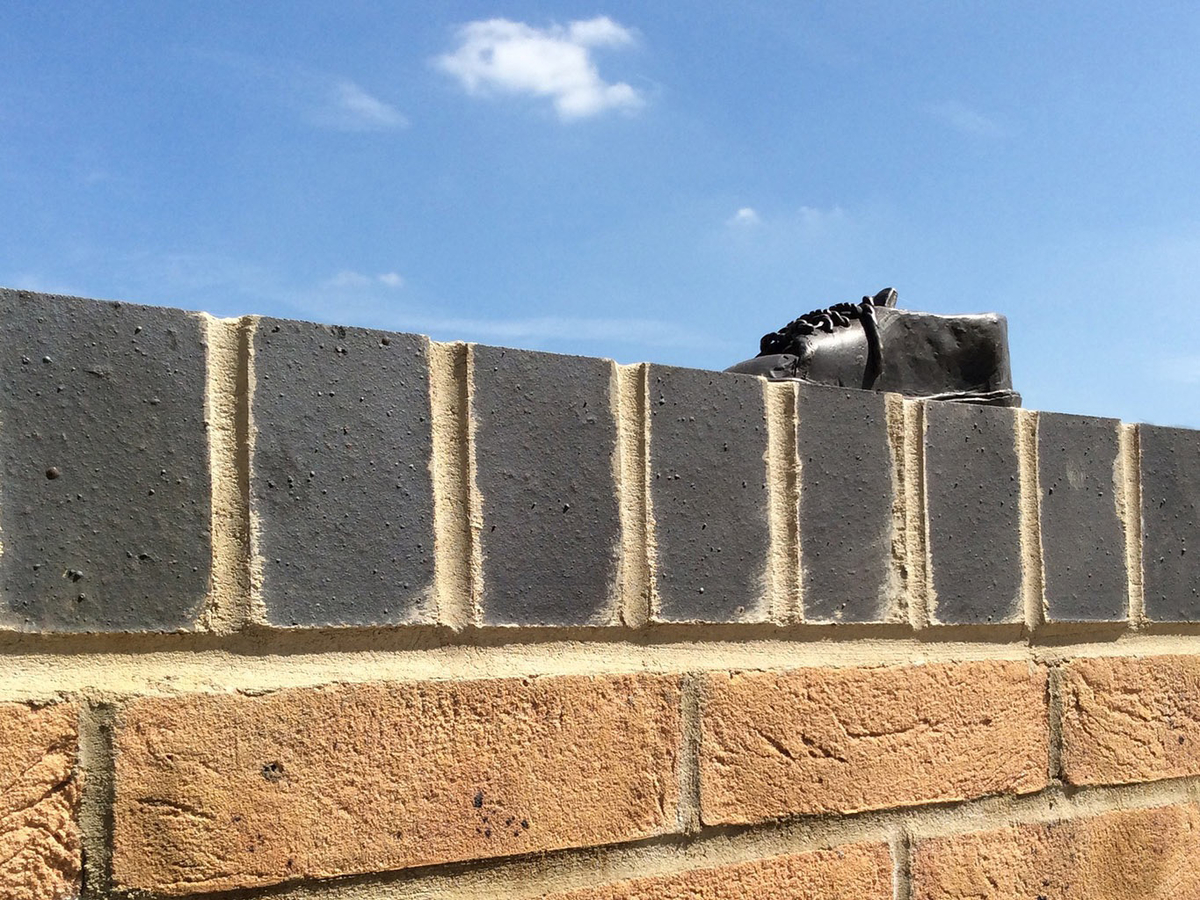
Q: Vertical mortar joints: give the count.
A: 11